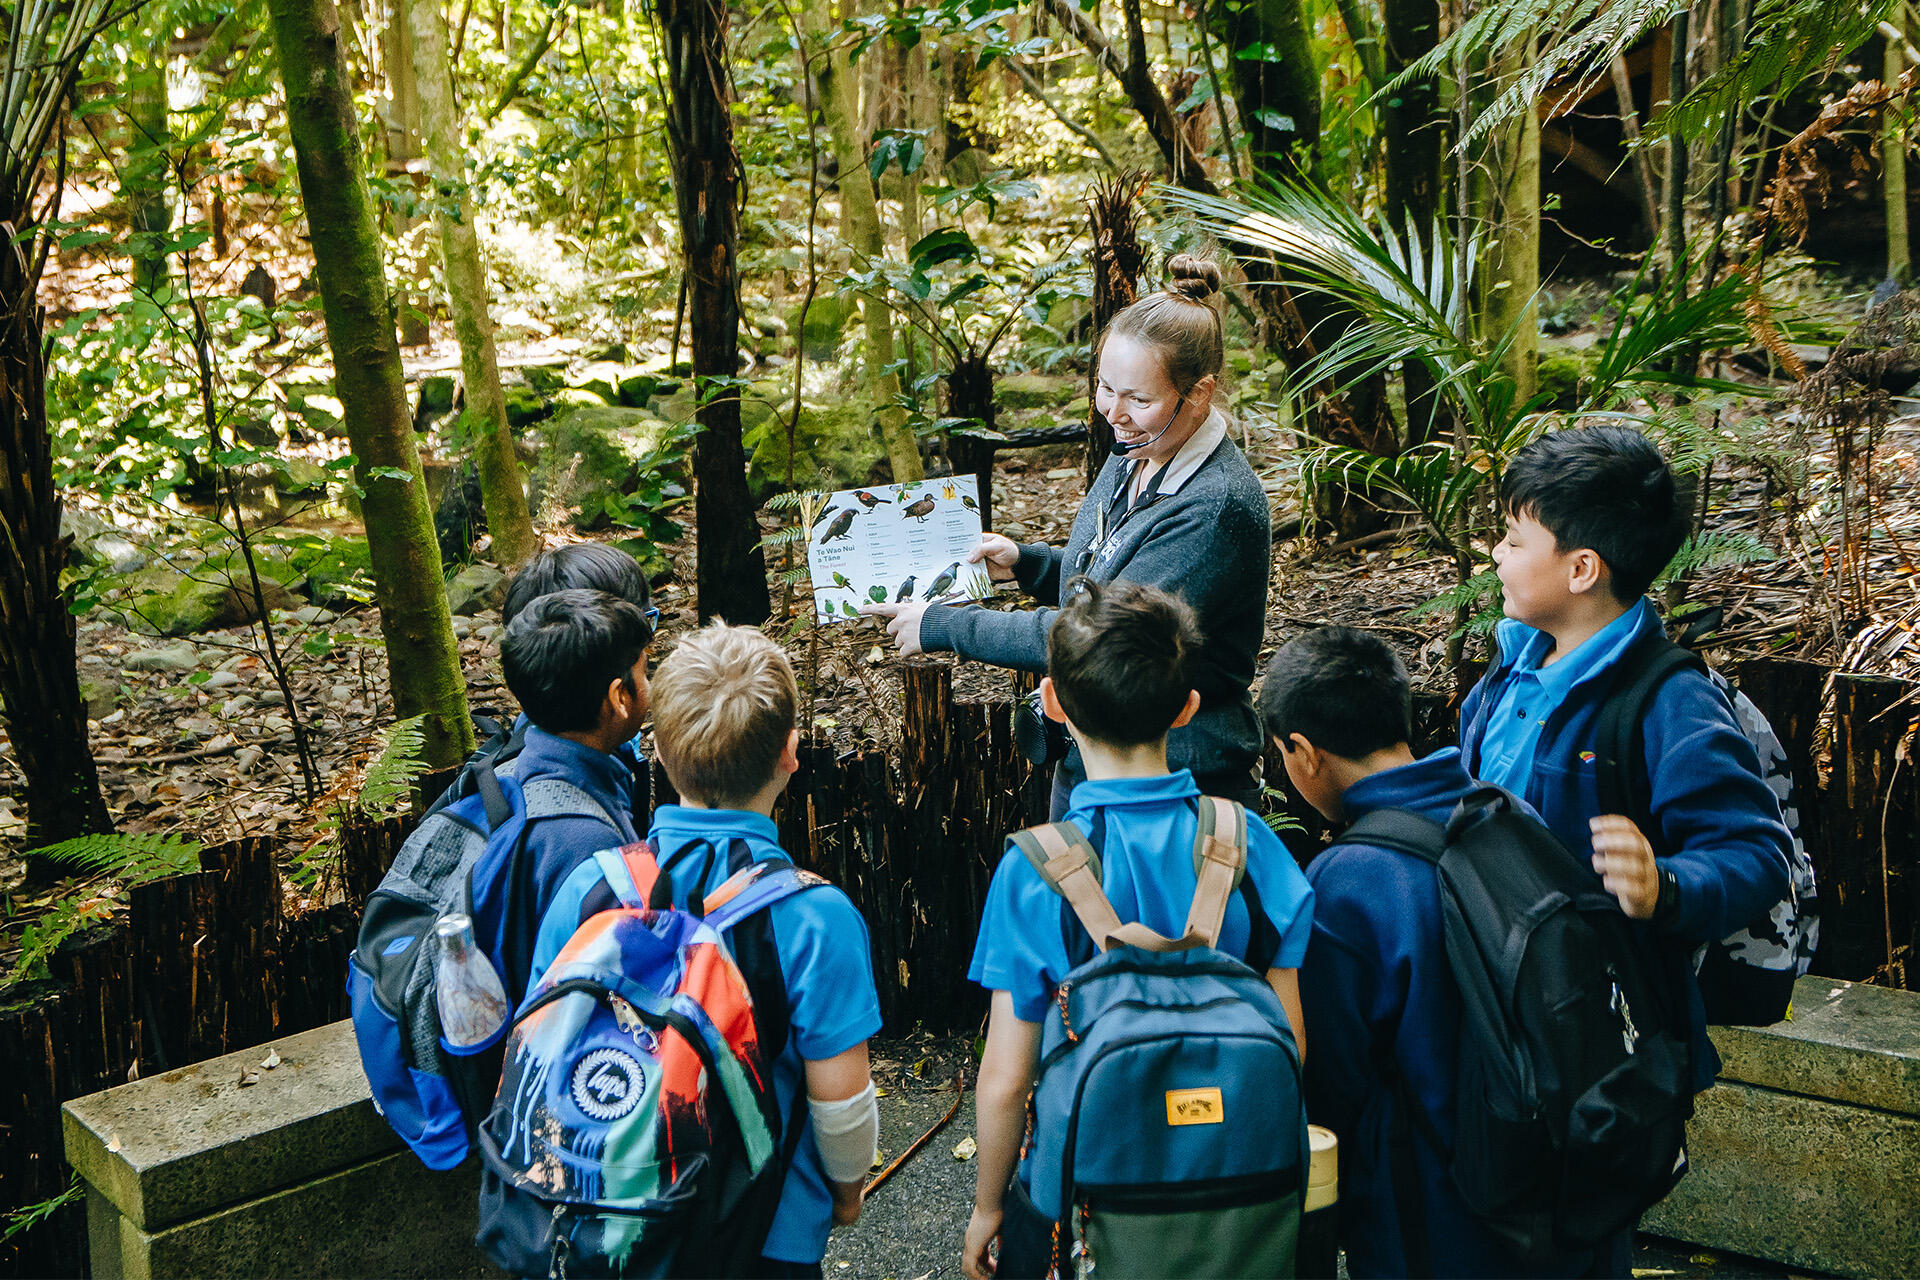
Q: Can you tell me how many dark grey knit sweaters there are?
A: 1